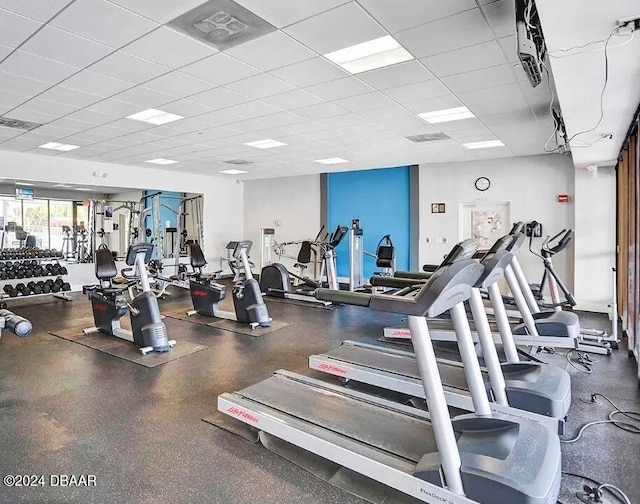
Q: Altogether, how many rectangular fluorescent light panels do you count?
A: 9